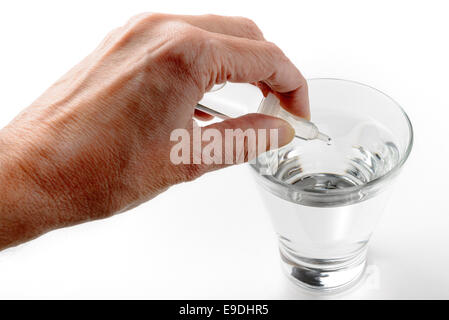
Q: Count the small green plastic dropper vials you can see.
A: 0